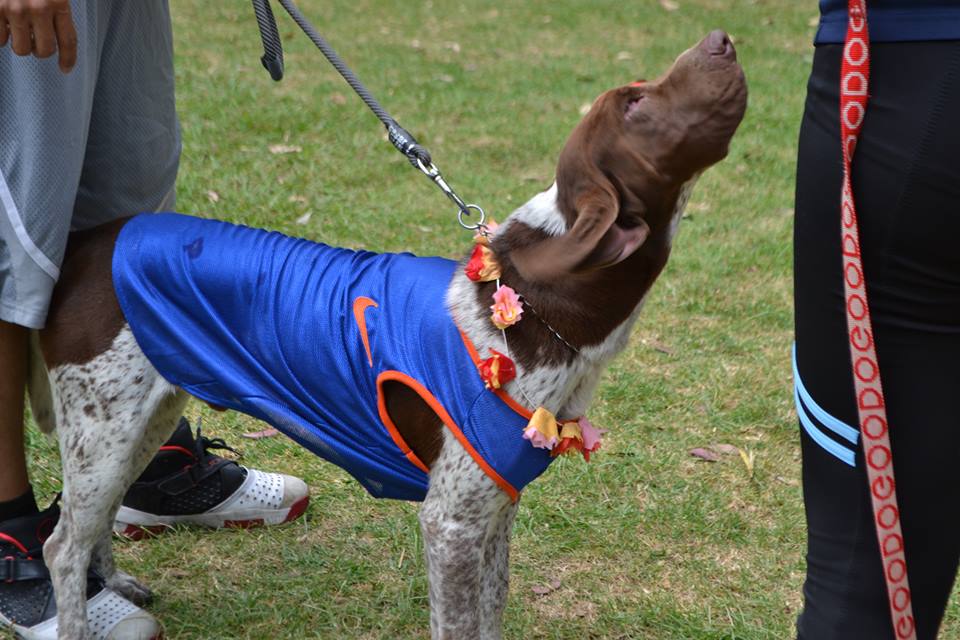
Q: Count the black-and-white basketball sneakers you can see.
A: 2